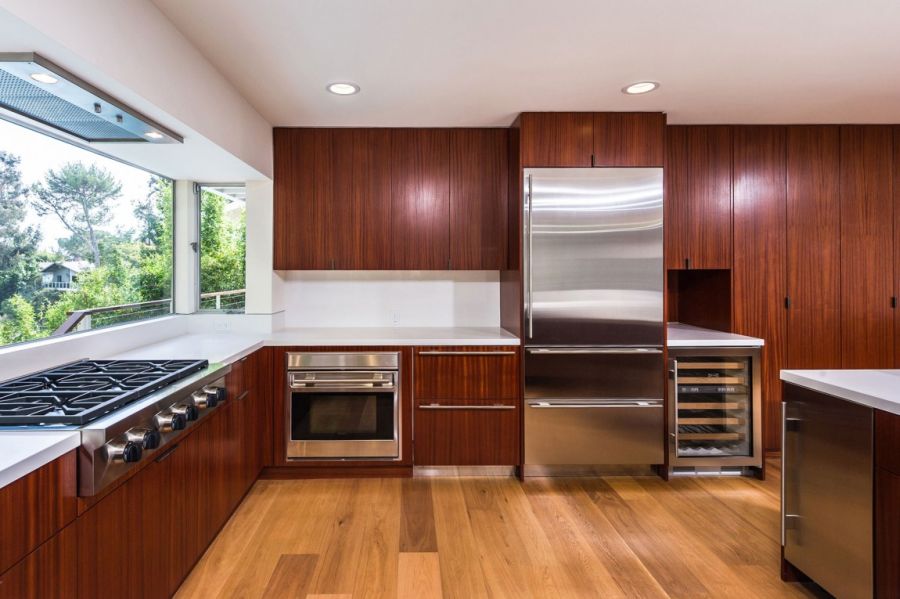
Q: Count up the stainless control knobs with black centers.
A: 6